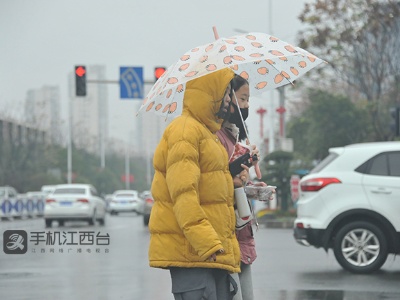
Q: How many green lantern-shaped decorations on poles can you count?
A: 0